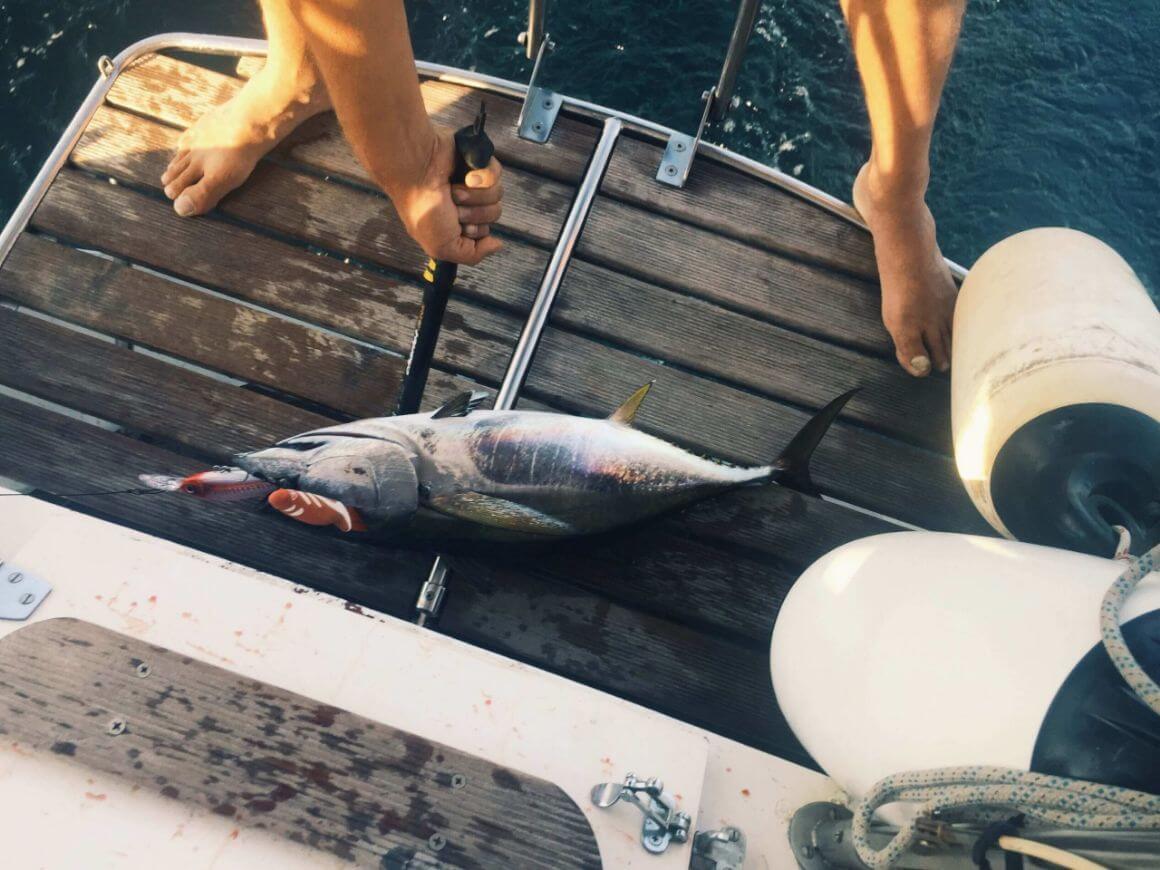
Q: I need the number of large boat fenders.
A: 2